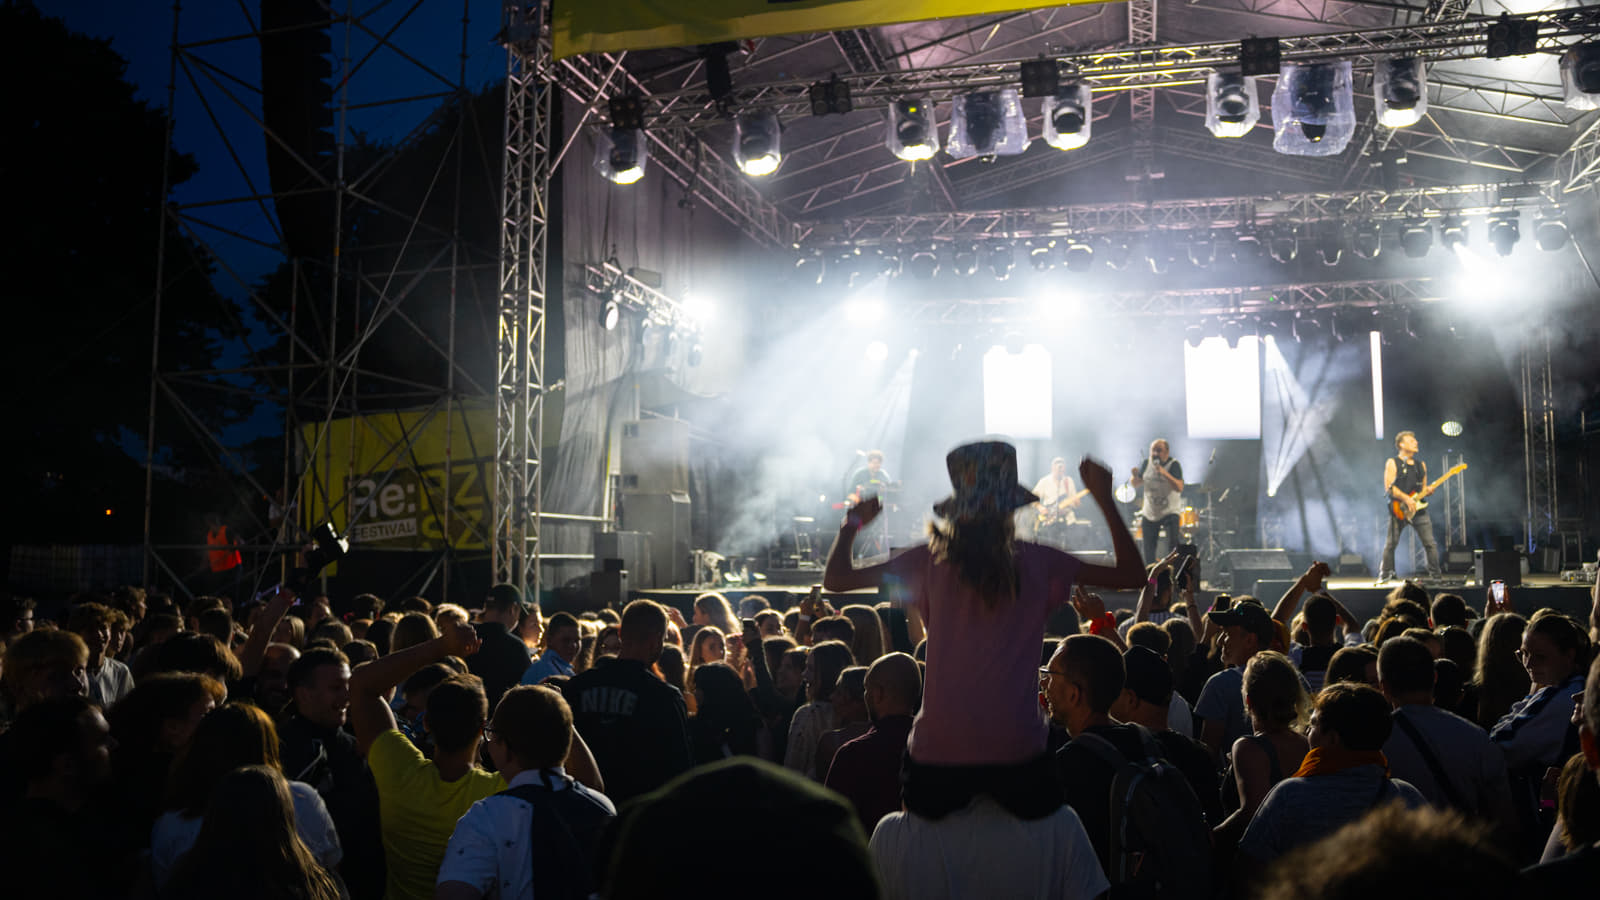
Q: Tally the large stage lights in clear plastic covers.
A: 9